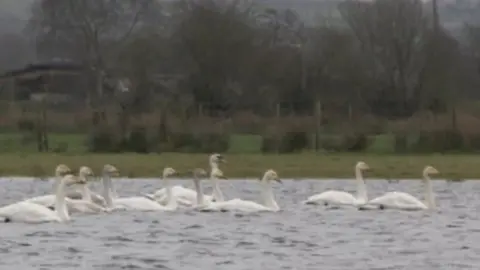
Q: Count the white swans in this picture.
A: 11